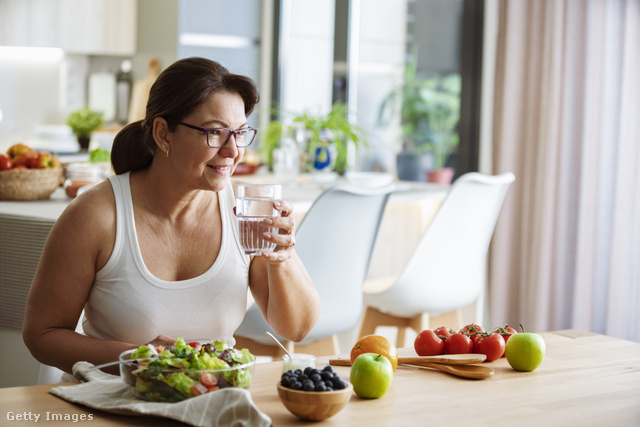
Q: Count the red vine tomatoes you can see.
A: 6